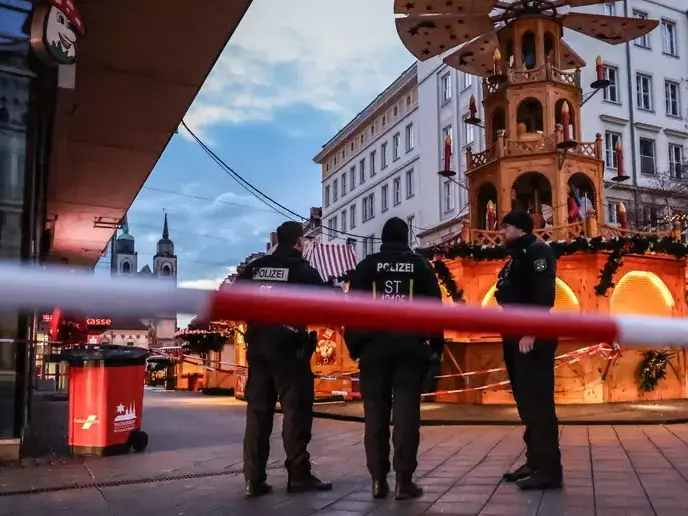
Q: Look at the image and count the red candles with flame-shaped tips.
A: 8